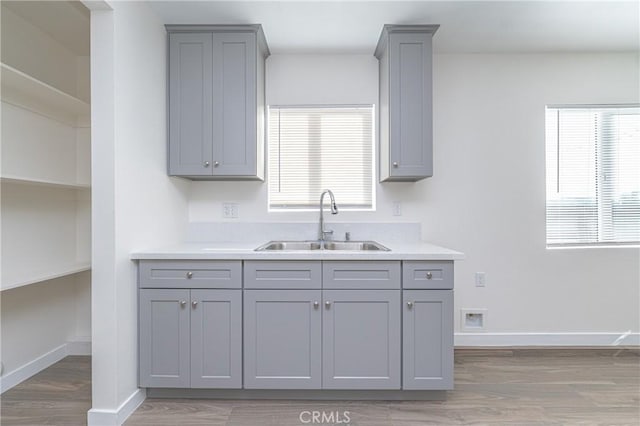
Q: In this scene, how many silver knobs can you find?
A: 10